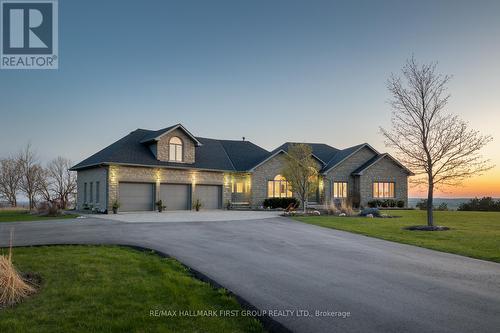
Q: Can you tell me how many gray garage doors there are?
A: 3